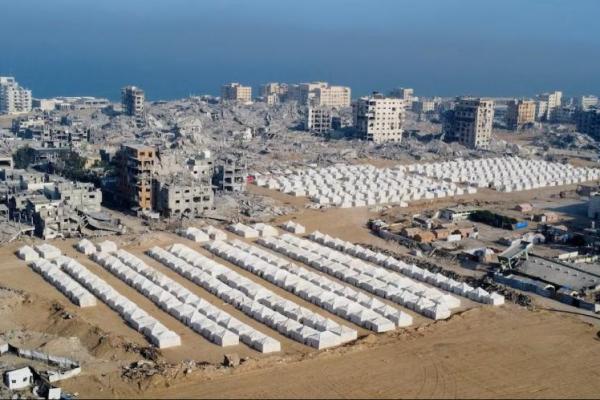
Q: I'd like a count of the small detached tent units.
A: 9